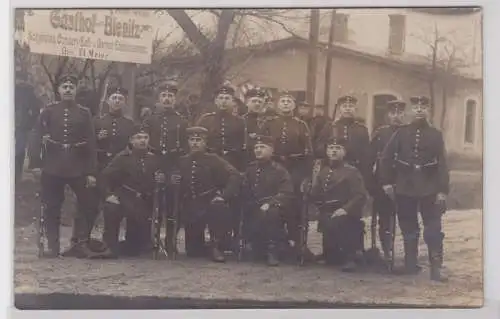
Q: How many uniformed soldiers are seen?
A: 13